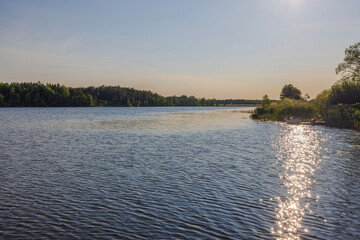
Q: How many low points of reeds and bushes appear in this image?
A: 1